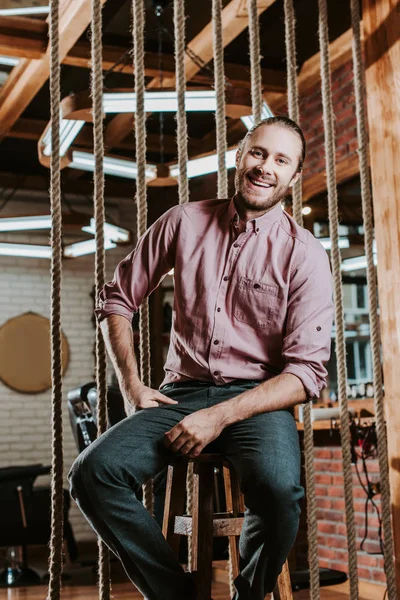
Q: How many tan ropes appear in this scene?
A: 9